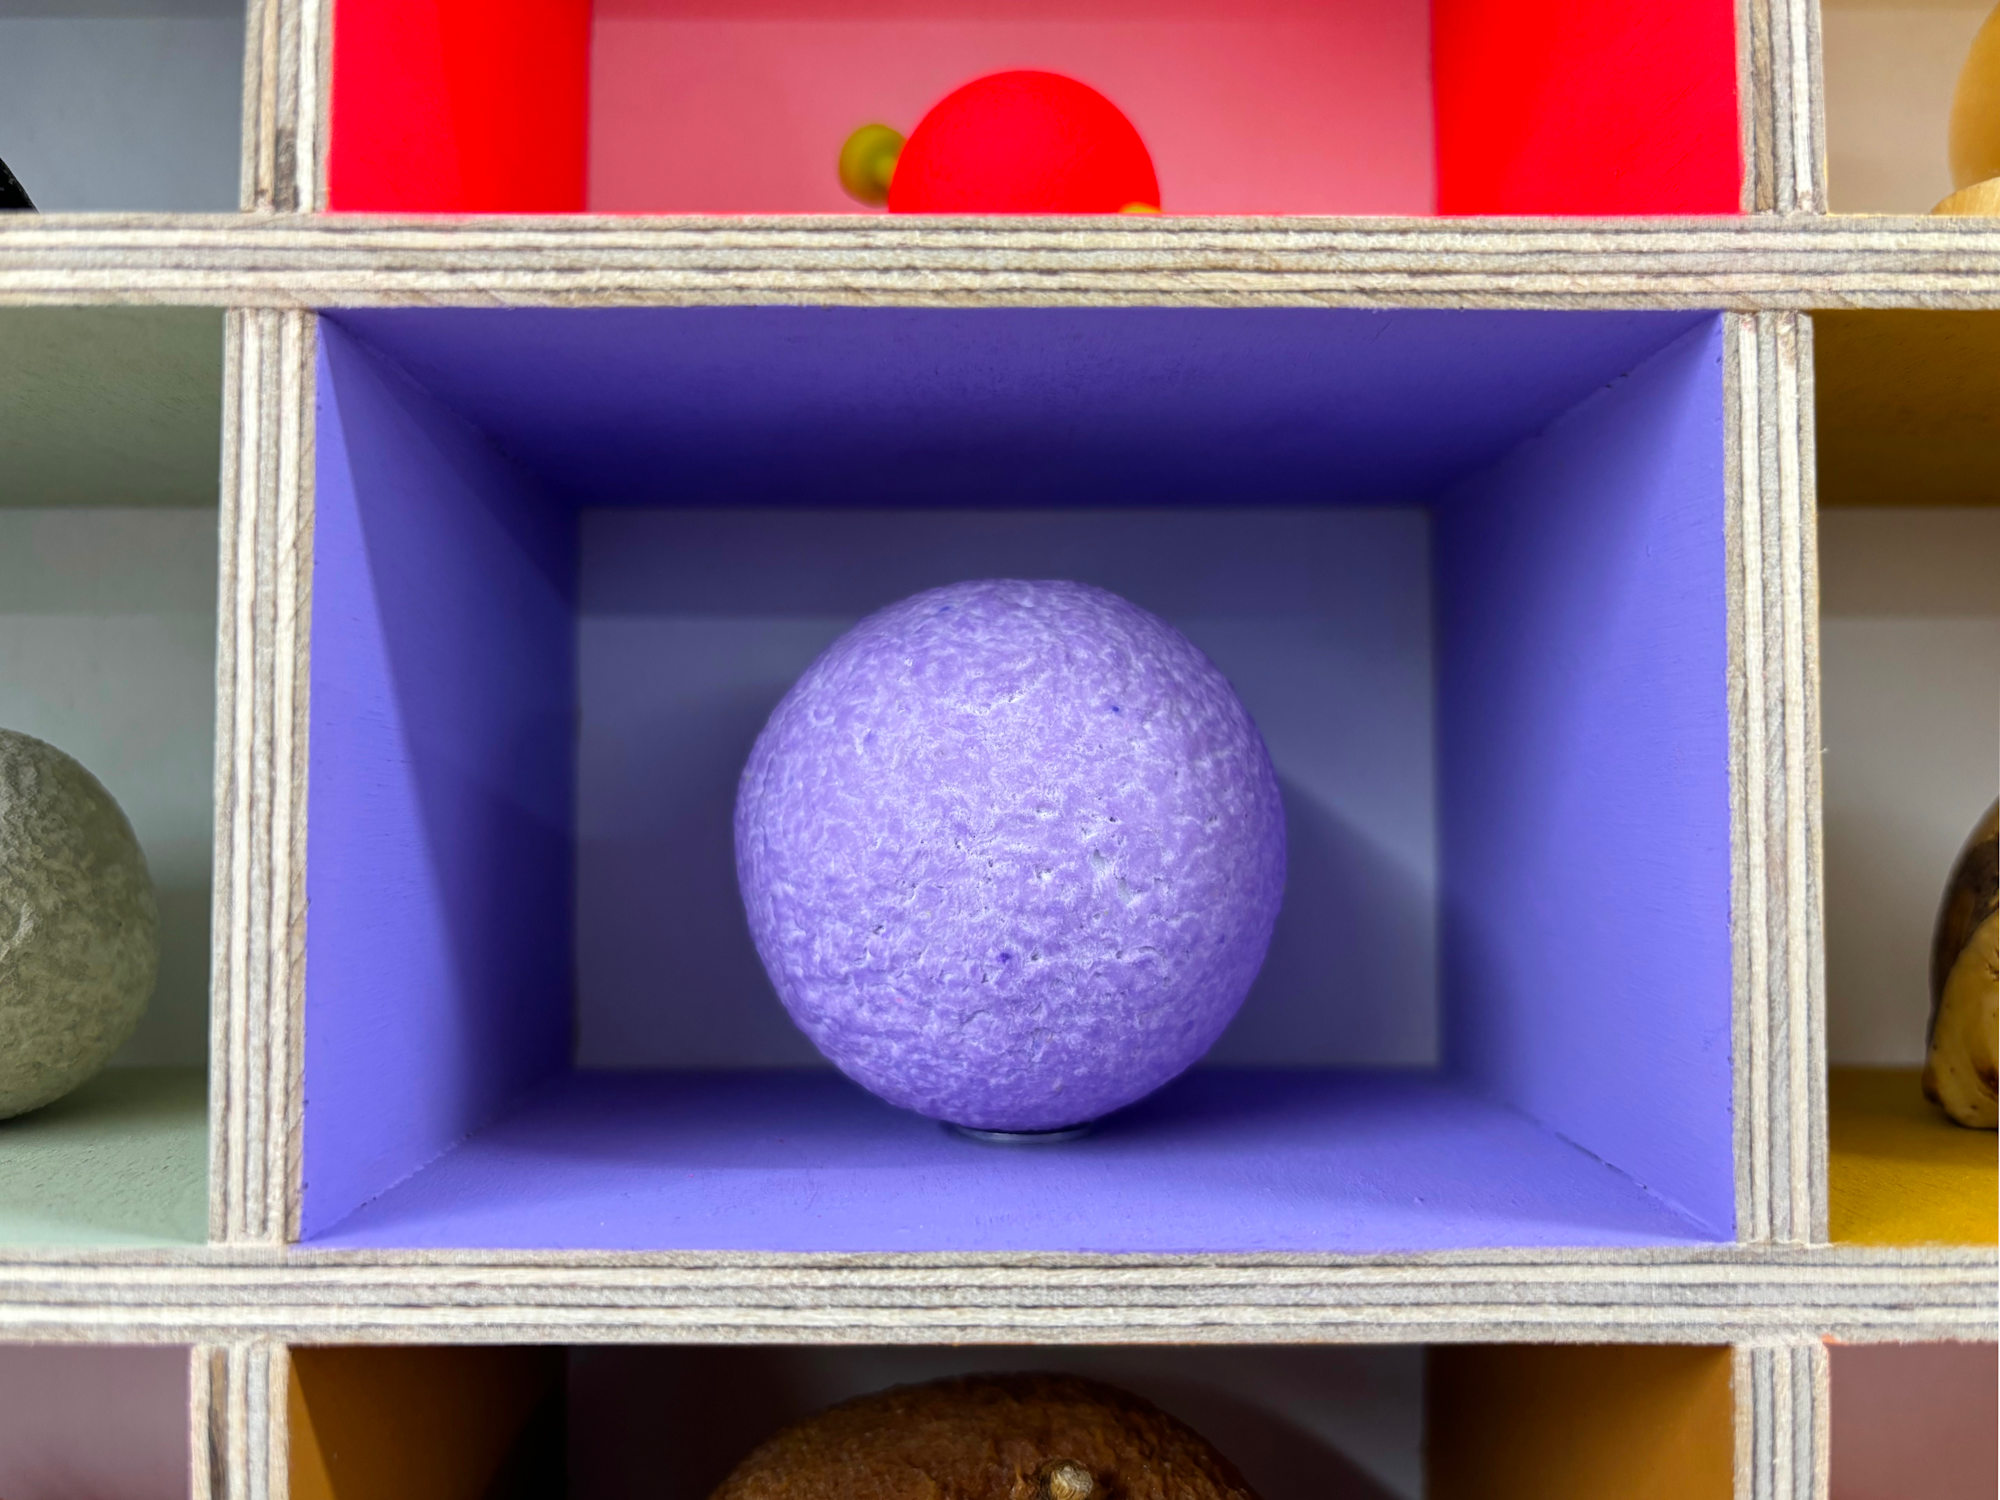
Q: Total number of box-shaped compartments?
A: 9